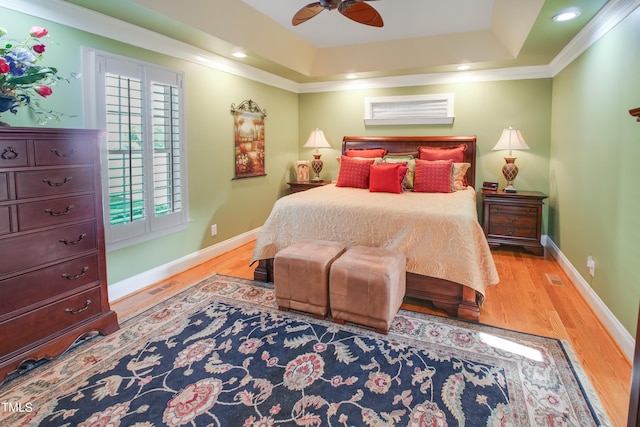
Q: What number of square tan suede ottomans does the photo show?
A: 2